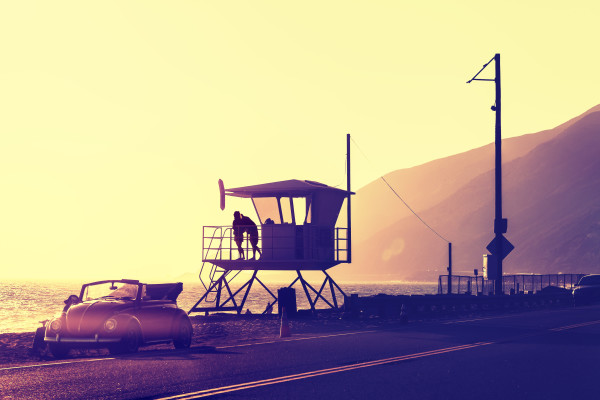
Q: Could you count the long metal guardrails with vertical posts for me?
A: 1